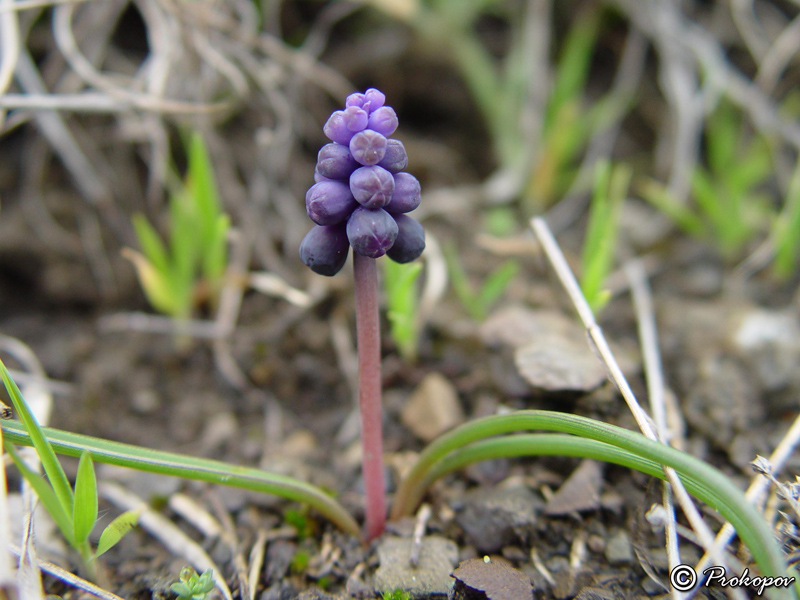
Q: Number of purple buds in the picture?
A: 15